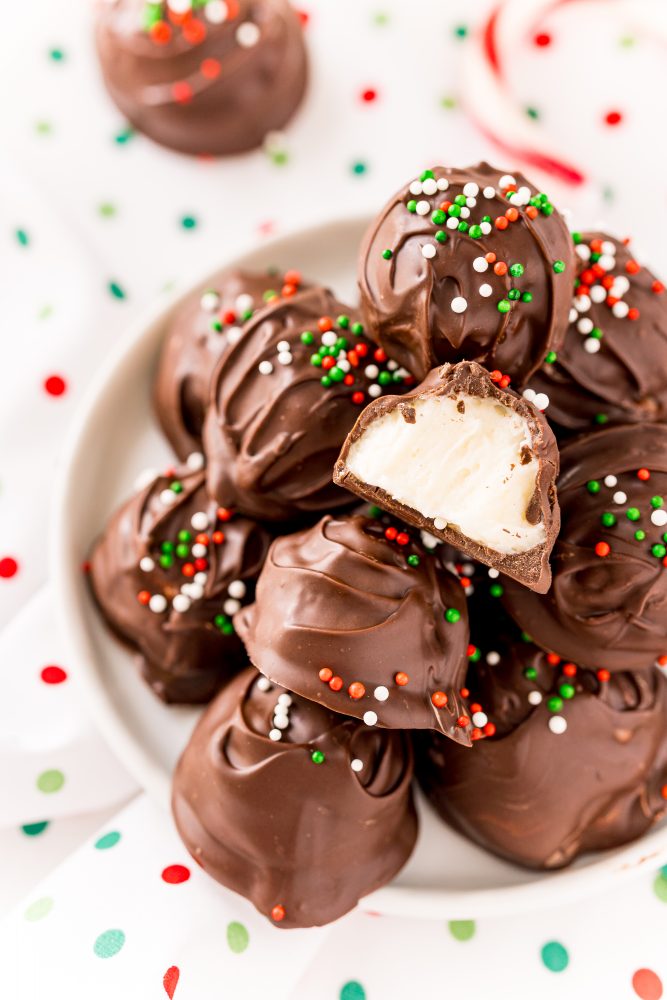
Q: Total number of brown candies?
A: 11